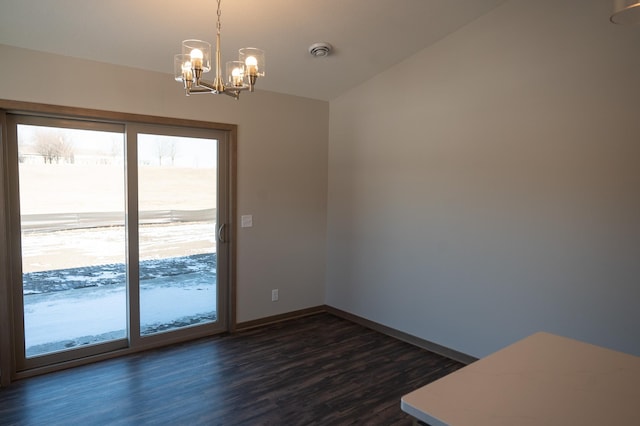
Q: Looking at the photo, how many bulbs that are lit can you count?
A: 4